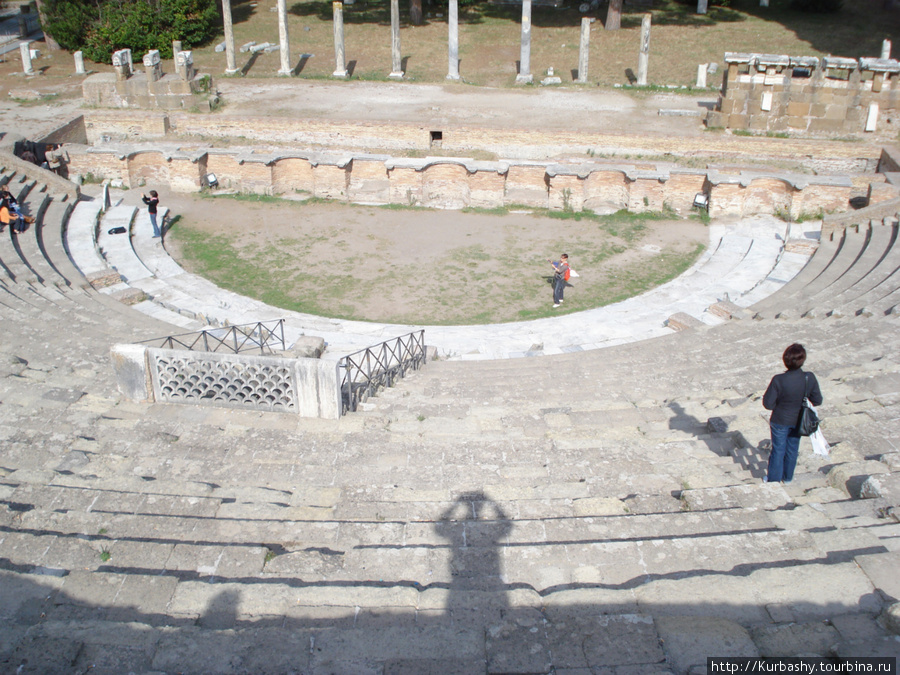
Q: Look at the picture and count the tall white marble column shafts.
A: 8